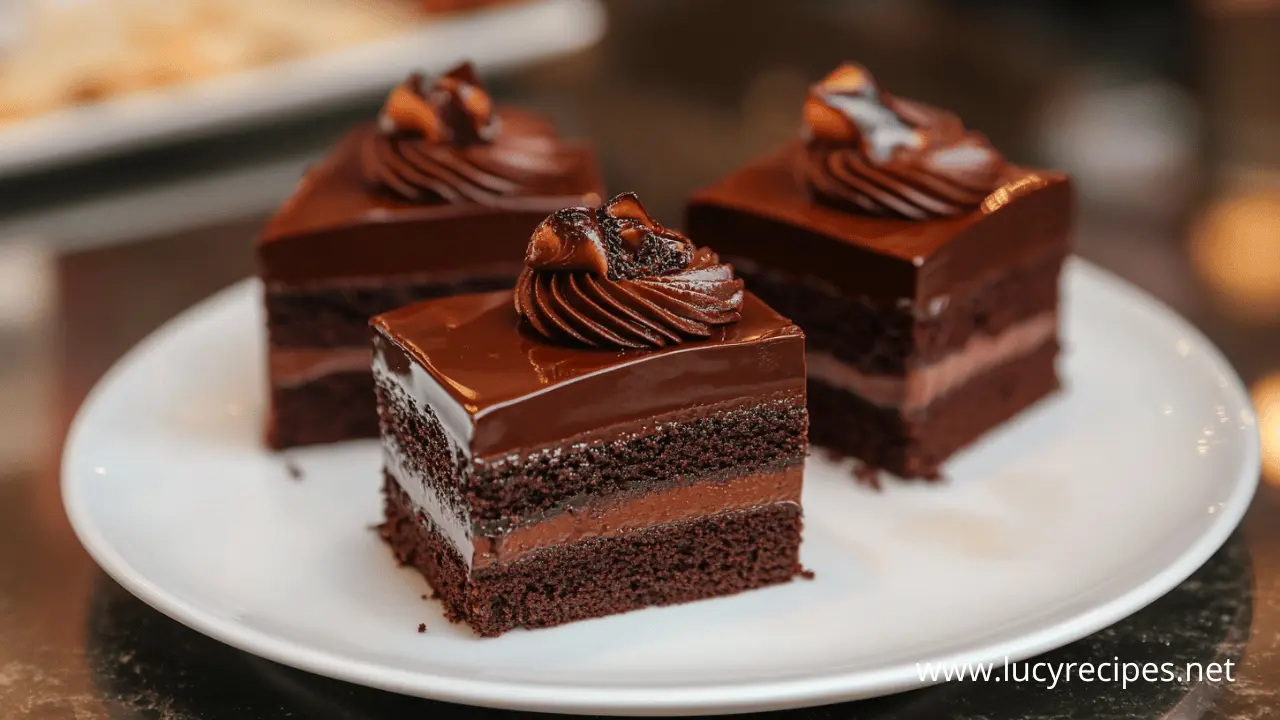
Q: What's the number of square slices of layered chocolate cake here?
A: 3